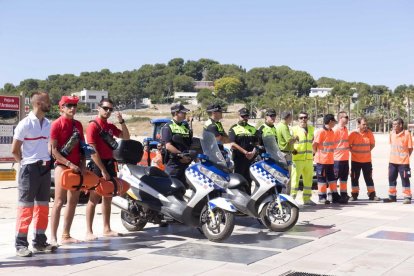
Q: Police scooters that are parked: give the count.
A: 2